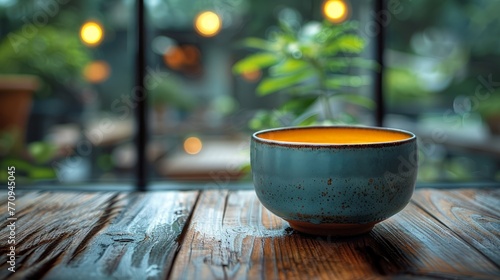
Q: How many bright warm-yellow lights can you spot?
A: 3